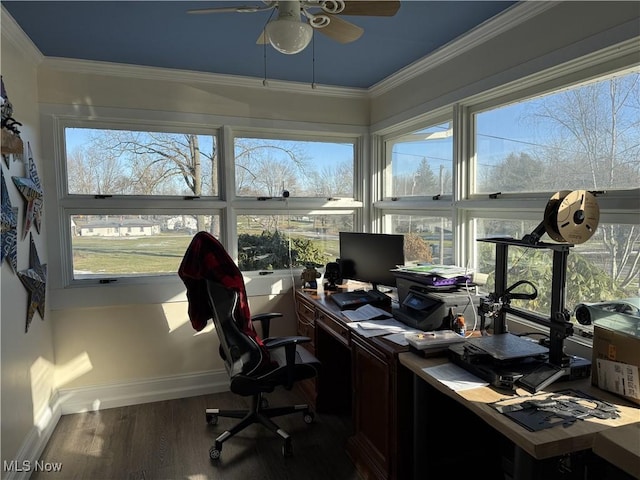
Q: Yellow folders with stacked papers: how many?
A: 0